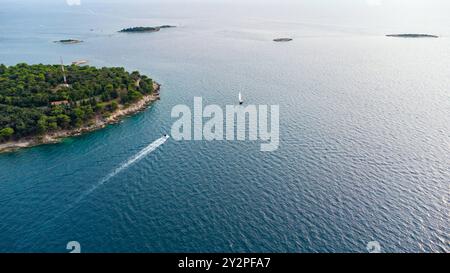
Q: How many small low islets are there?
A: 4